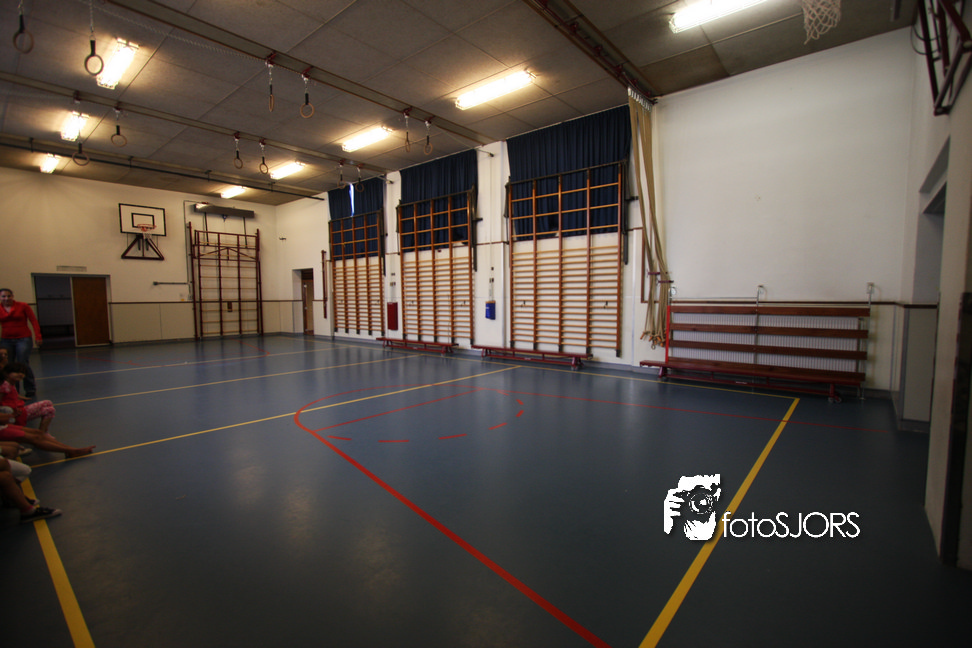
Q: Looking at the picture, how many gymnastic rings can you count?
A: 12